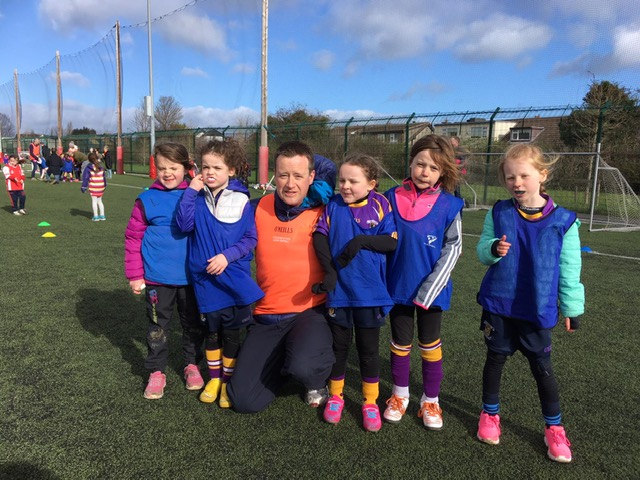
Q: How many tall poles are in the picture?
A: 5